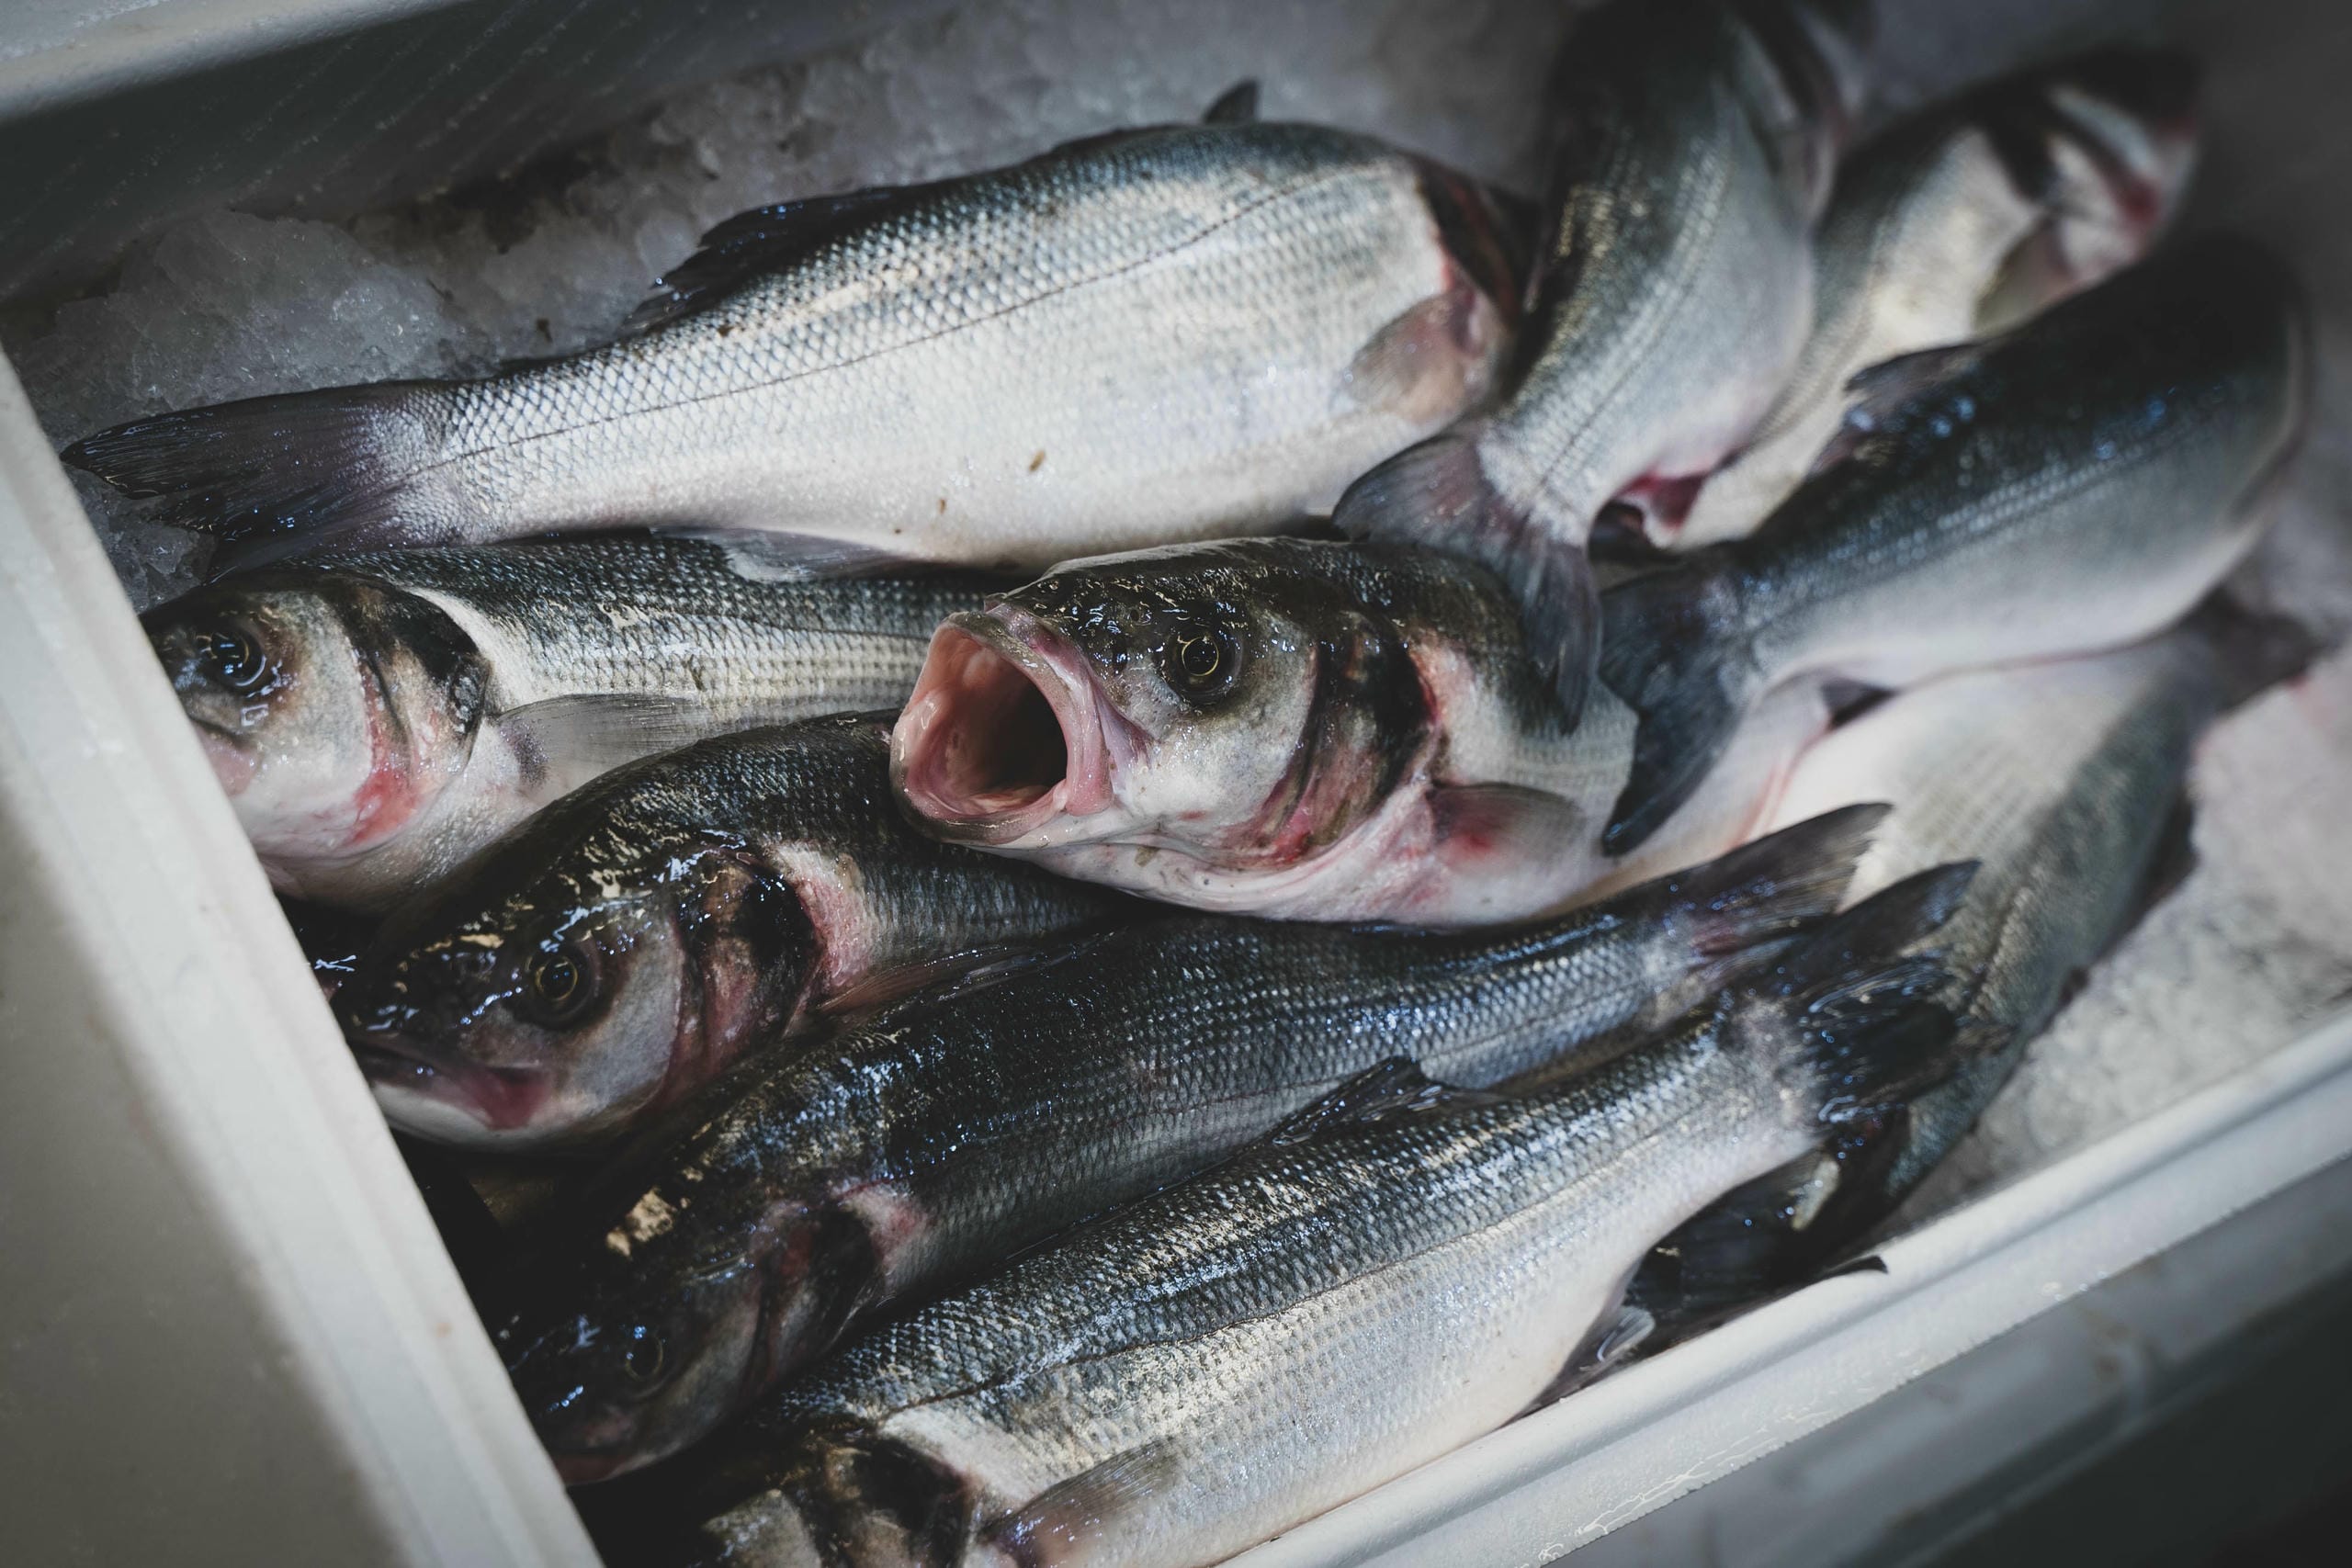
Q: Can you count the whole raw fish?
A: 10